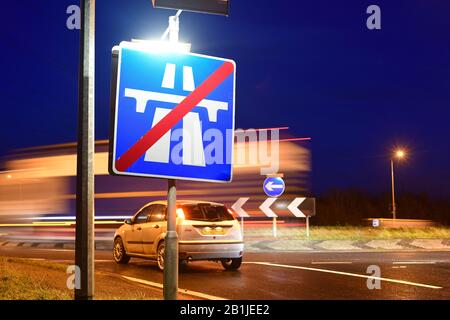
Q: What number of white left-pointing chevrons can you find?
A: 3